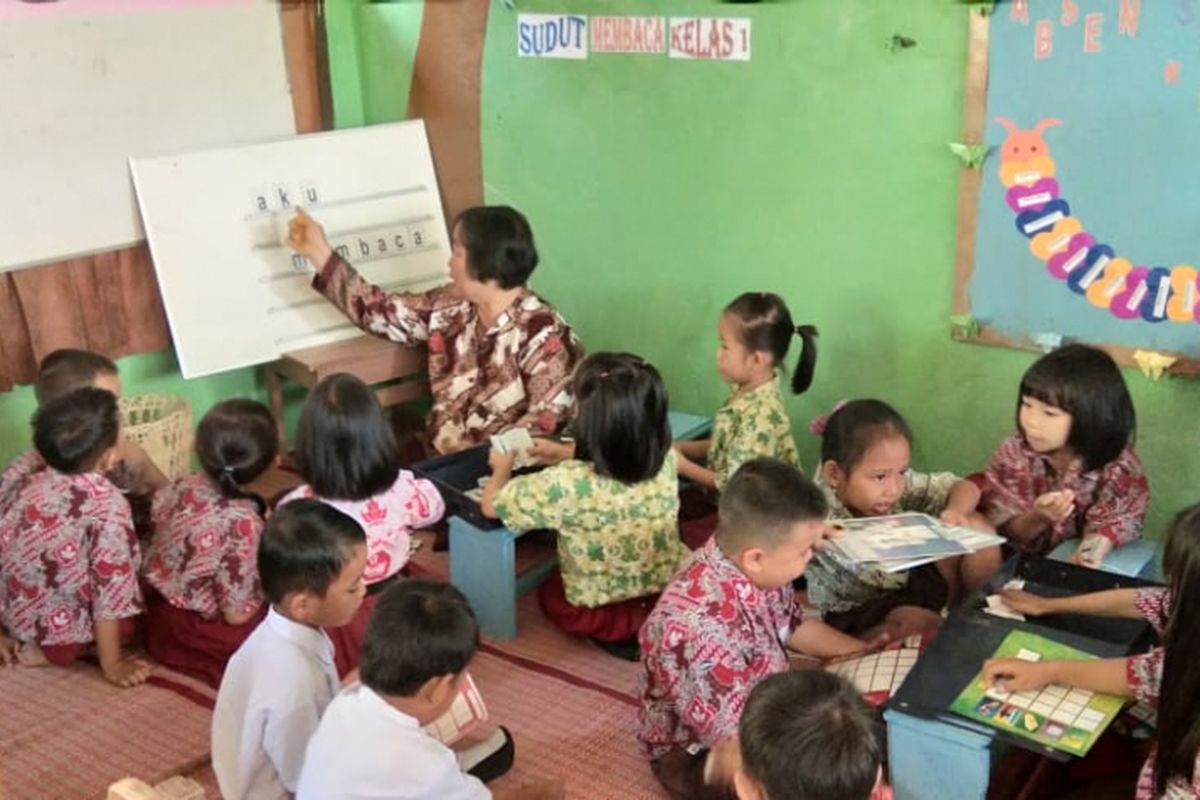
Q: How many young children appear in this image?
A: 13